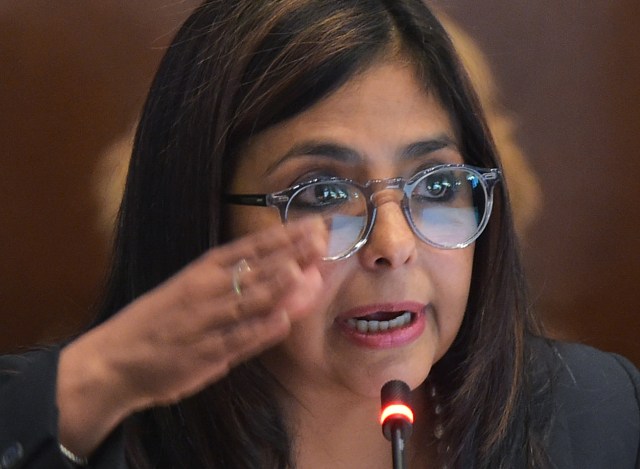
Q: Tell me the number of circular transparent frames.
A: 2